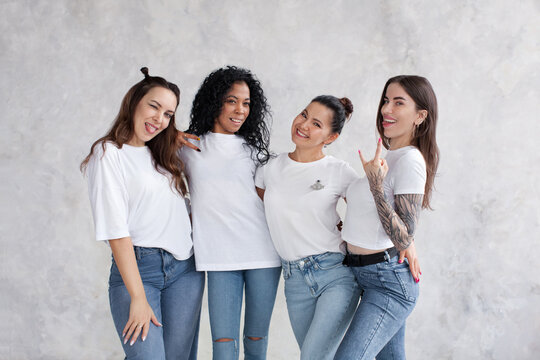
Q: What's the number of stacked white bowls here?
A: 0